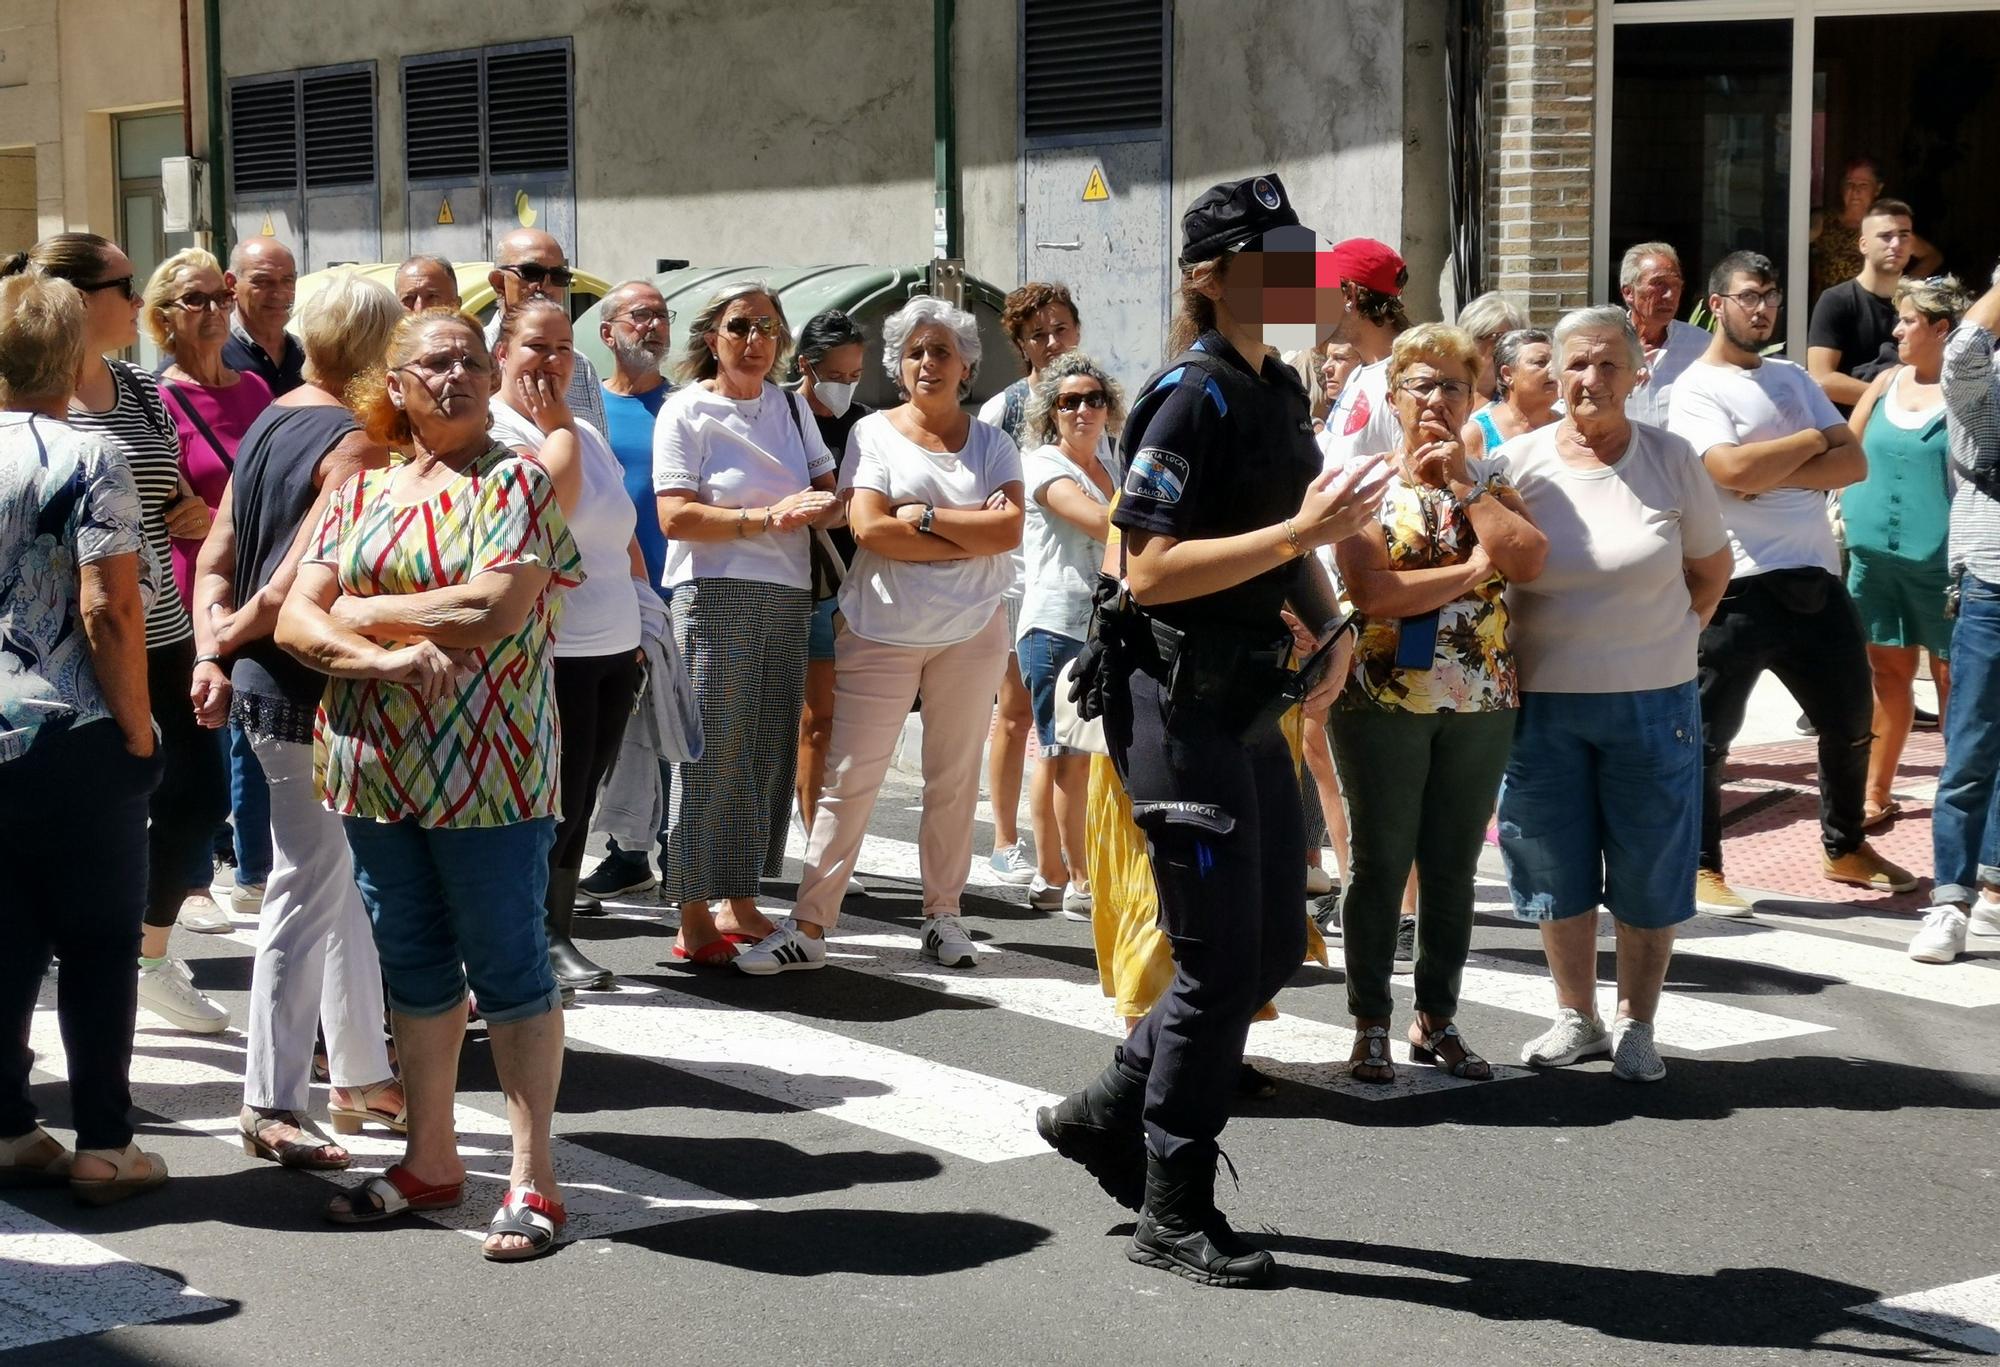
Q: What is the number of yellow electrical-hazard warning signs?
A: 3